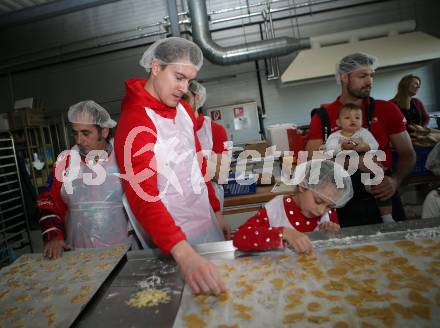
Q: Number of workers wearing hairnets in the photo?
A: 5